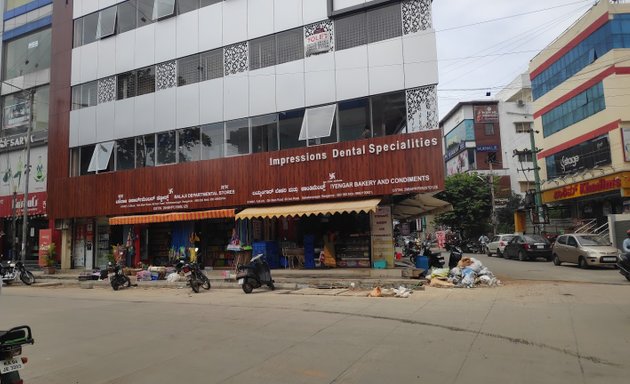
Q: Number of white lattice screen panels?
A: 6